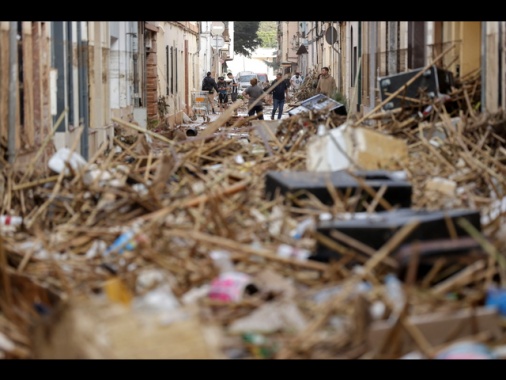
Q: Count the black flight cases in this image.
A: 3